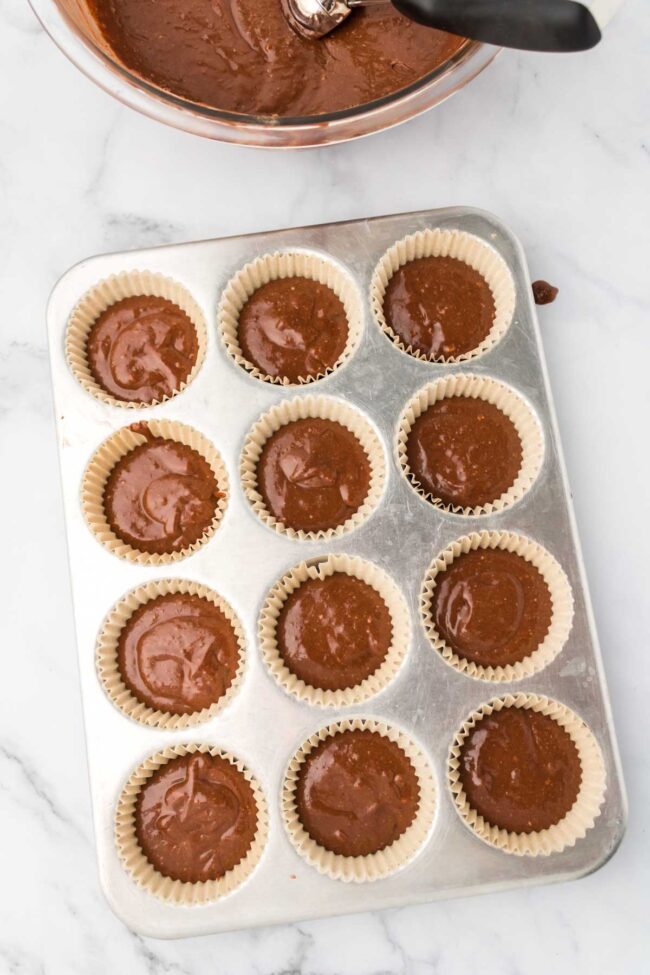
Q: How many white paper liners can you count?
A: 12